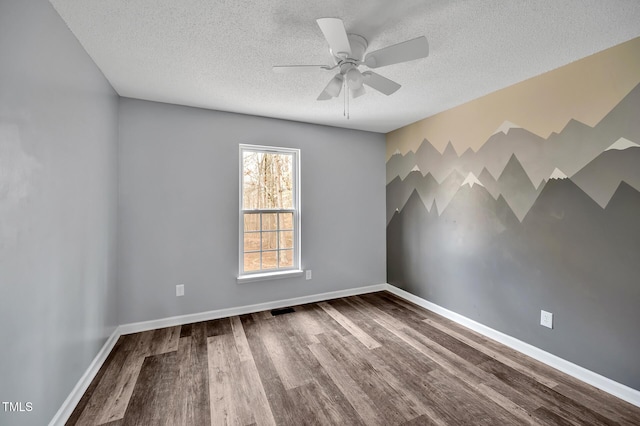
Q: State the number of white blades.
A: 5